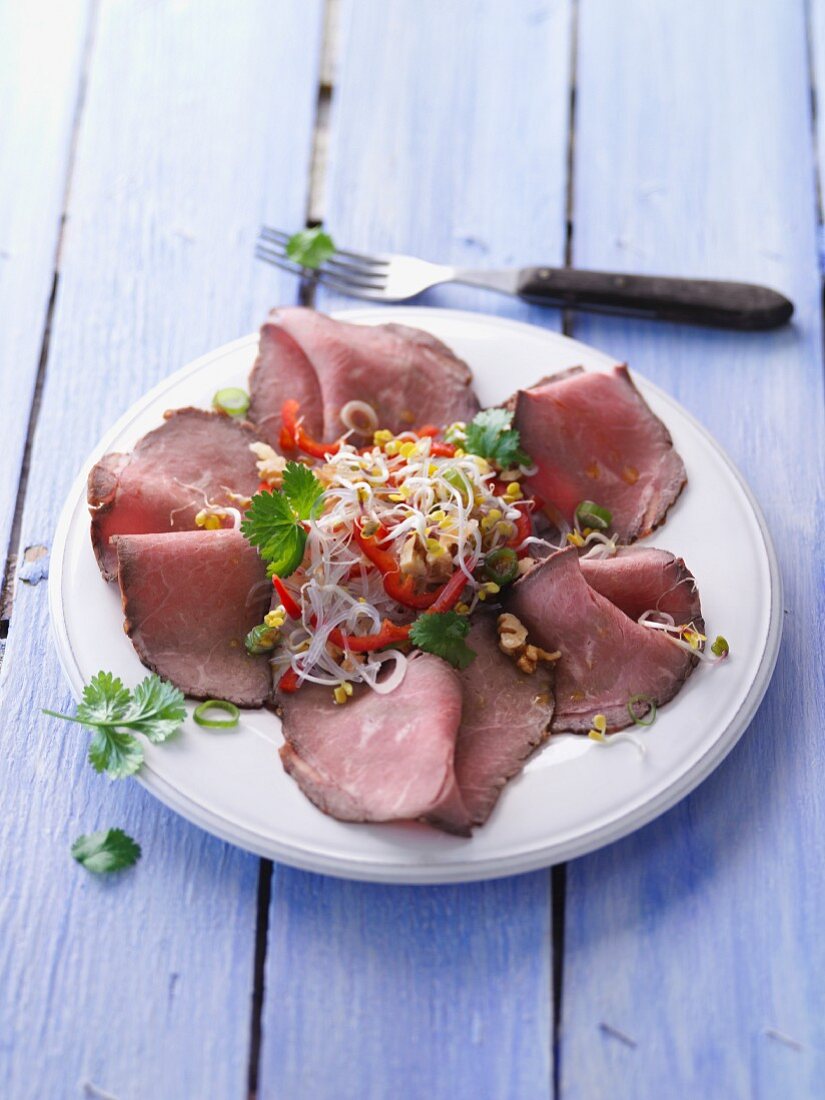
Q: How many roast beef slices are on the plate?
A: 6